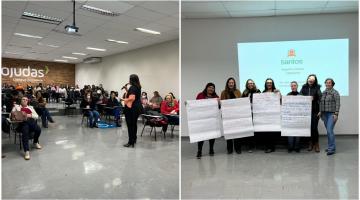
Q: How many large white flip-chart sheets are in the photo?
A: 4